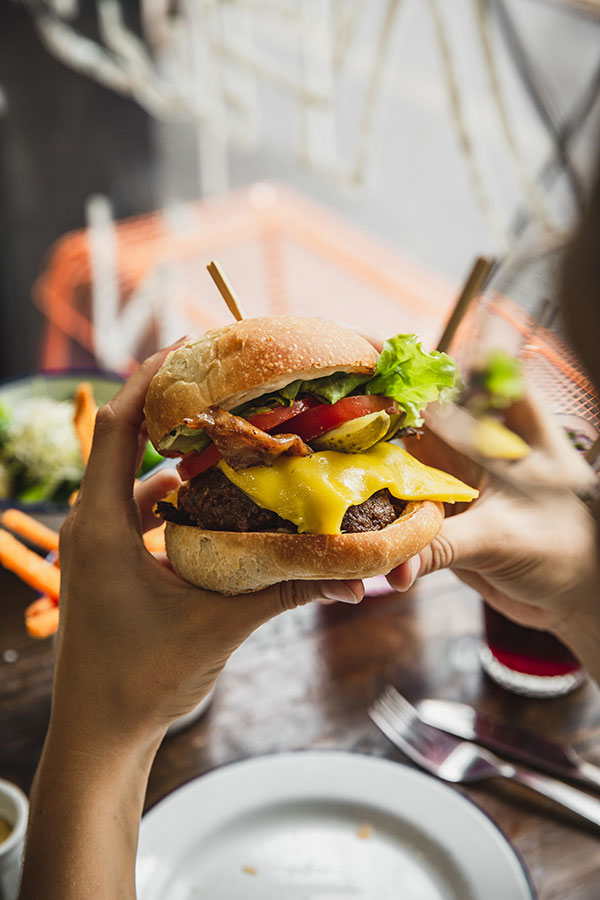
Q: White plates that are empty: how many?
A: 1